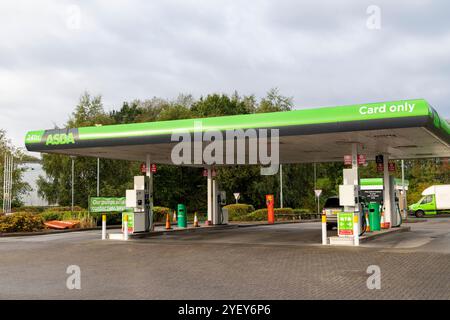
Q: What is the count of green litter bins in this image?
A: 2